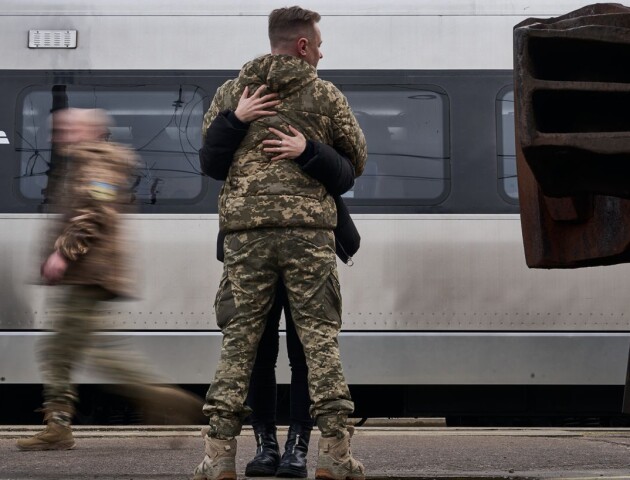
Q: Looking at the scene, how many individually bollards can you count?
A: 0